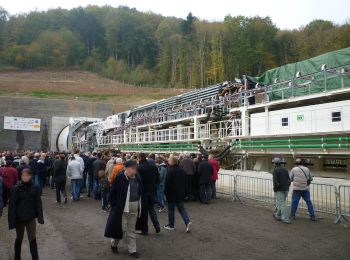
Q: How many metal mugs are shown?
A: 0